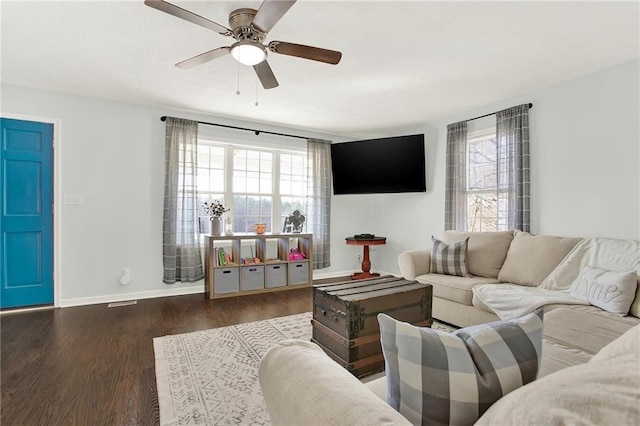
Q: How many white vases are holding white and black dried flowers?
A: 1